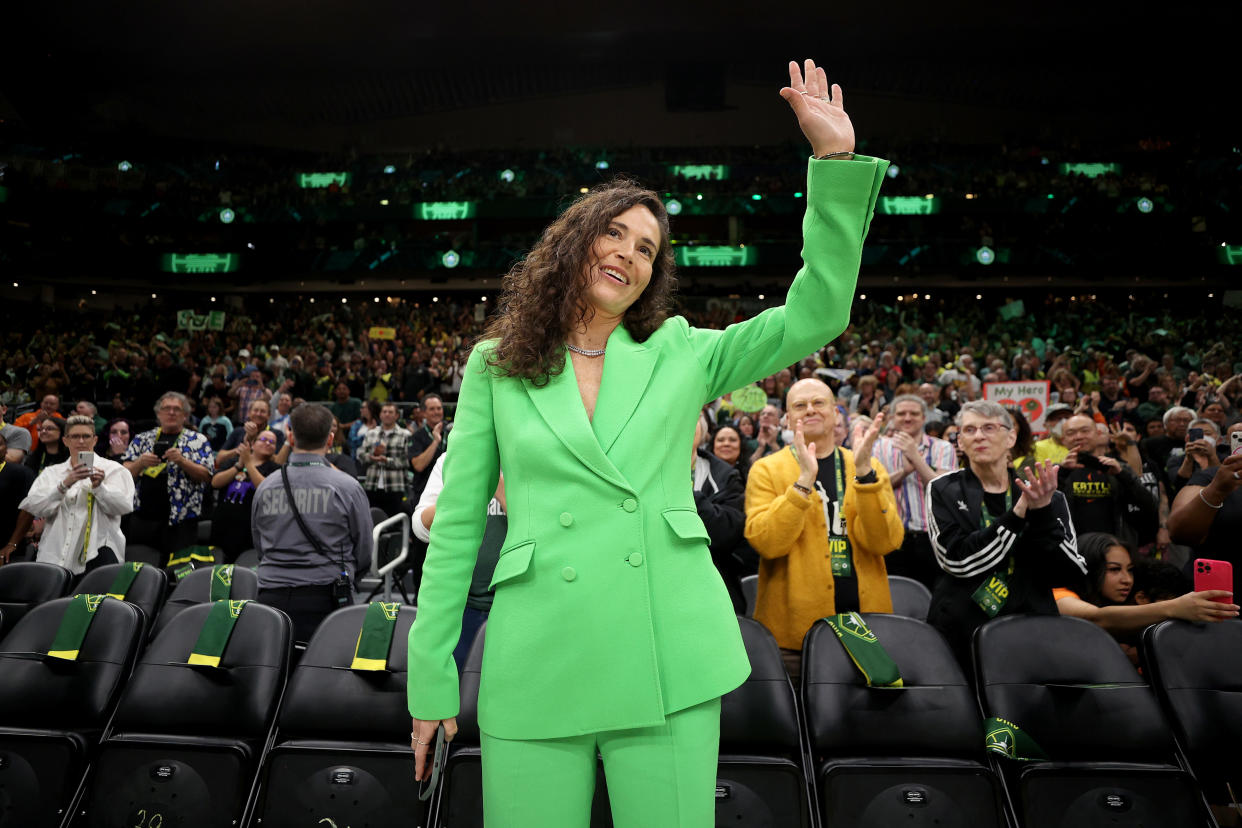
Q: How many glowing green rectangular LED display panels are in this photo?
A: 8